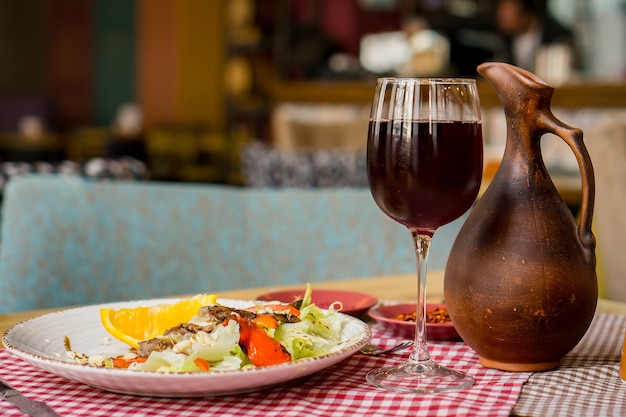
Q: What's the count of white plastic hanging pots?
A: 0